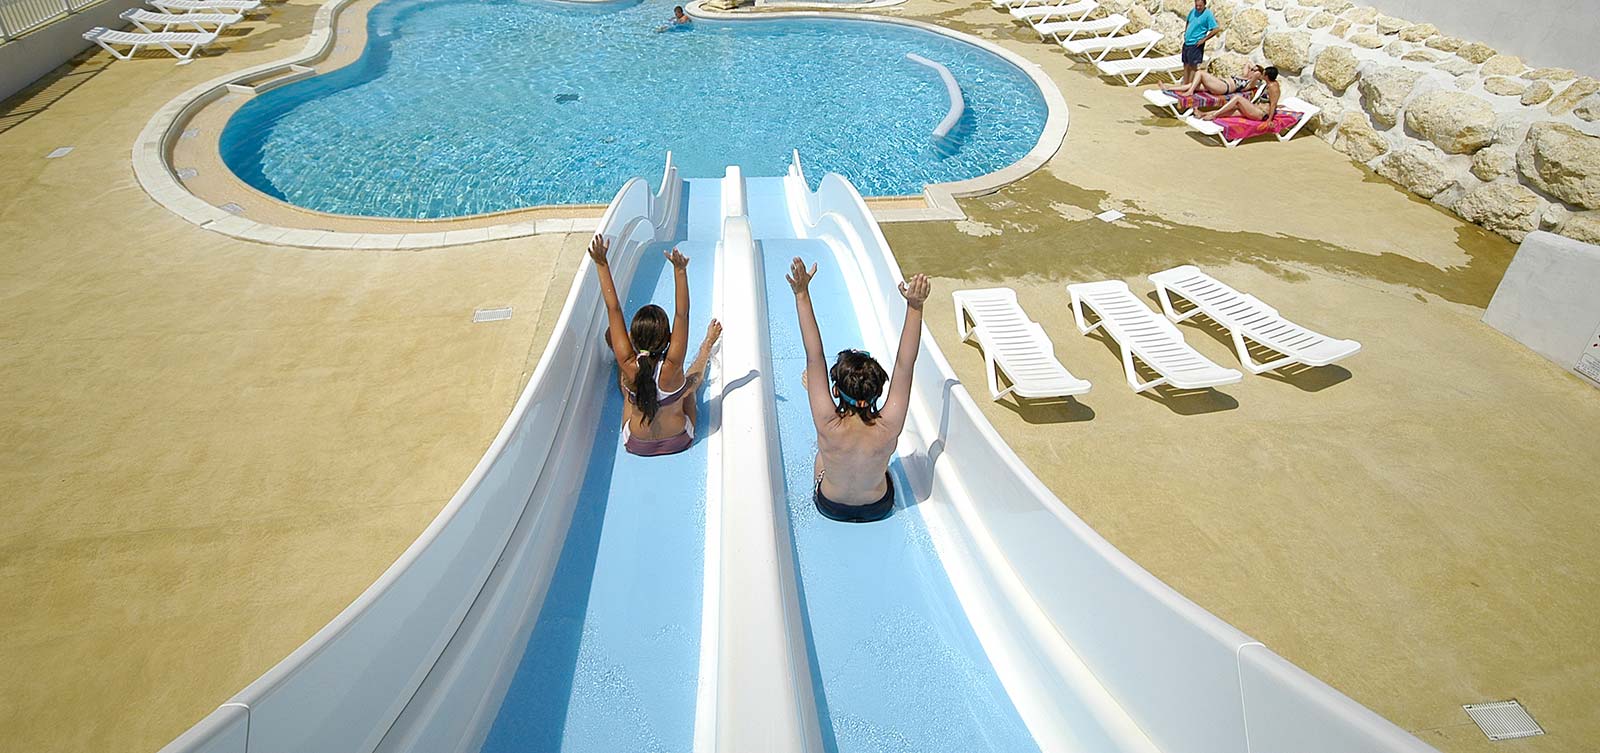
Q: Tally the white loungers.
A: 13